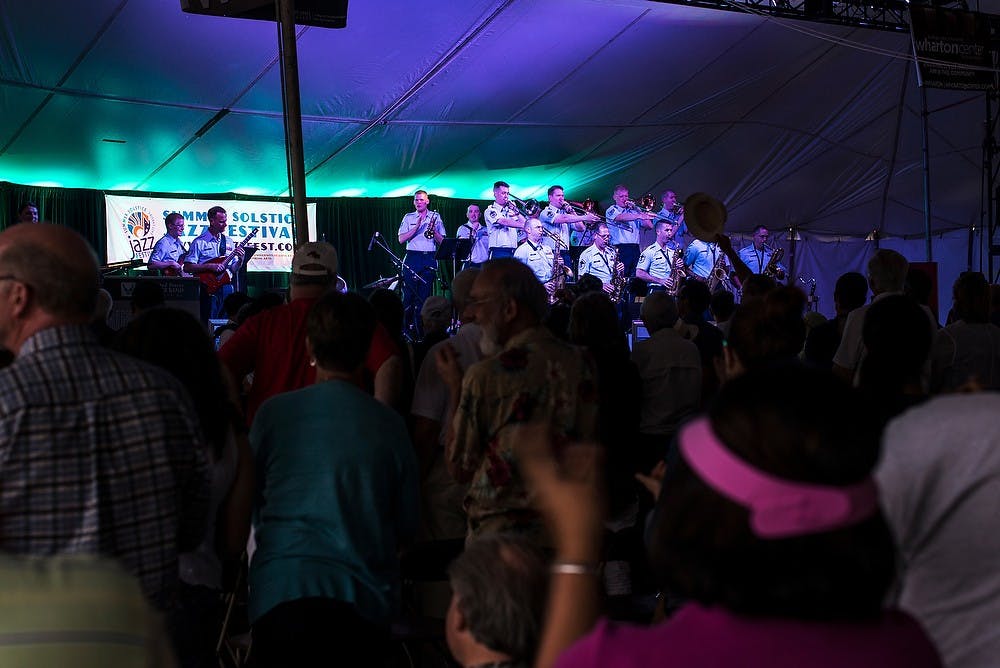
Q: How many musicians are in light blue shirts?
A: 13